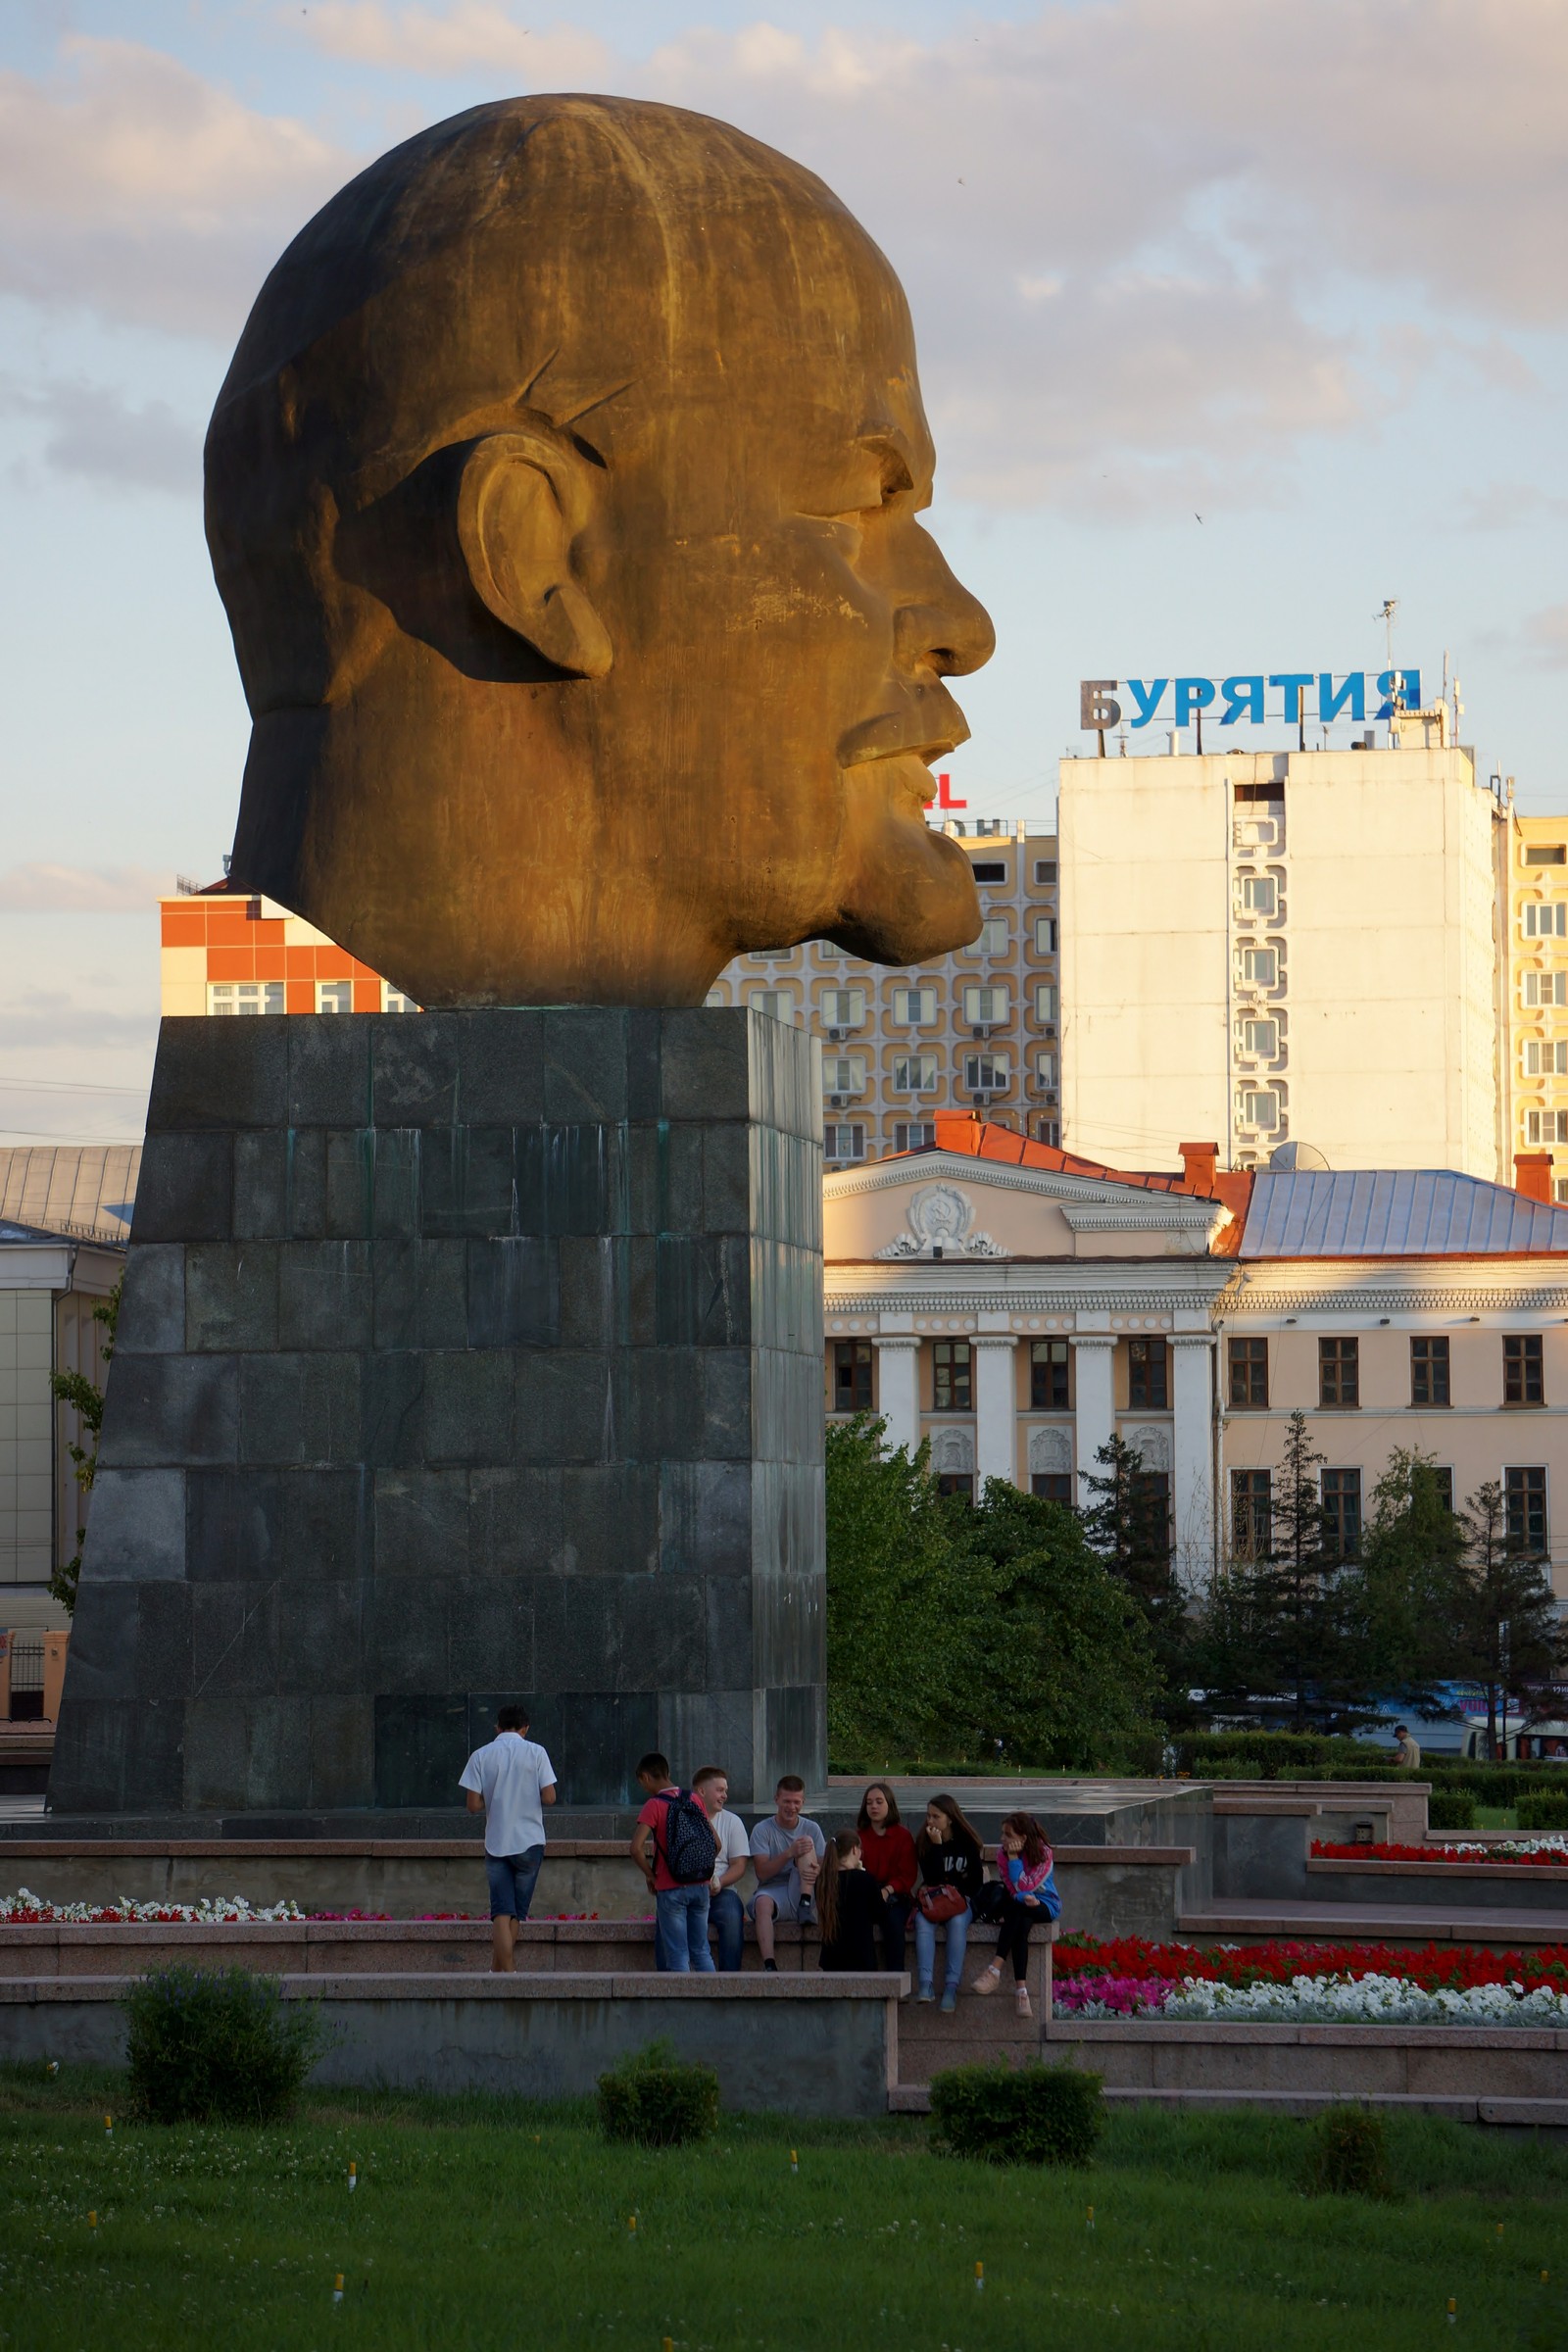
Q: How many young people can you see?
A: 8